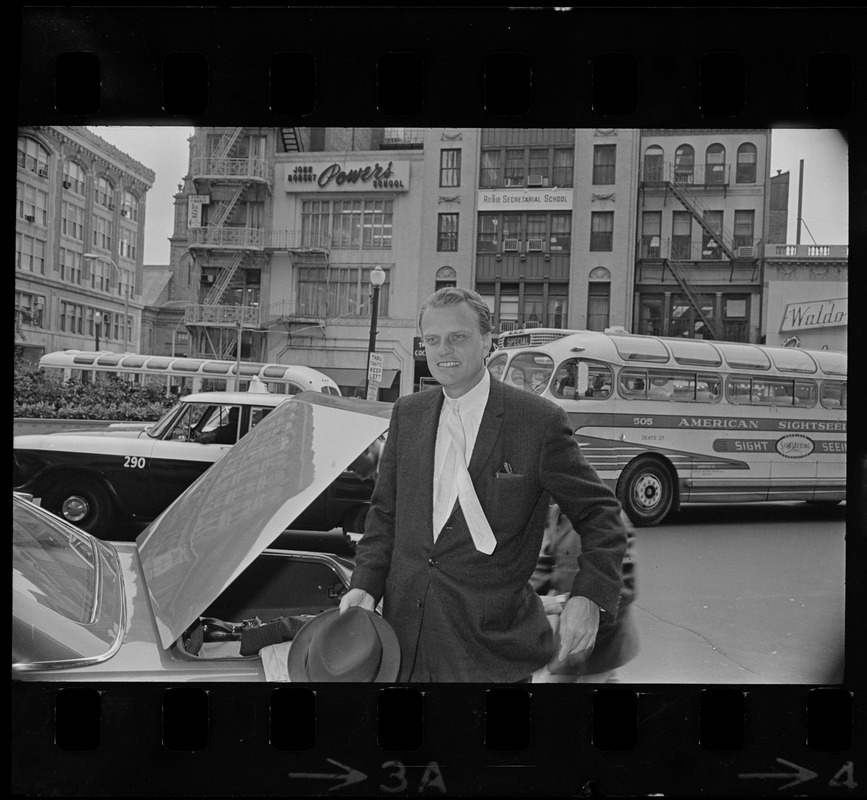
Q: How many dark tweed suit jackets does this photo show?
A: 1